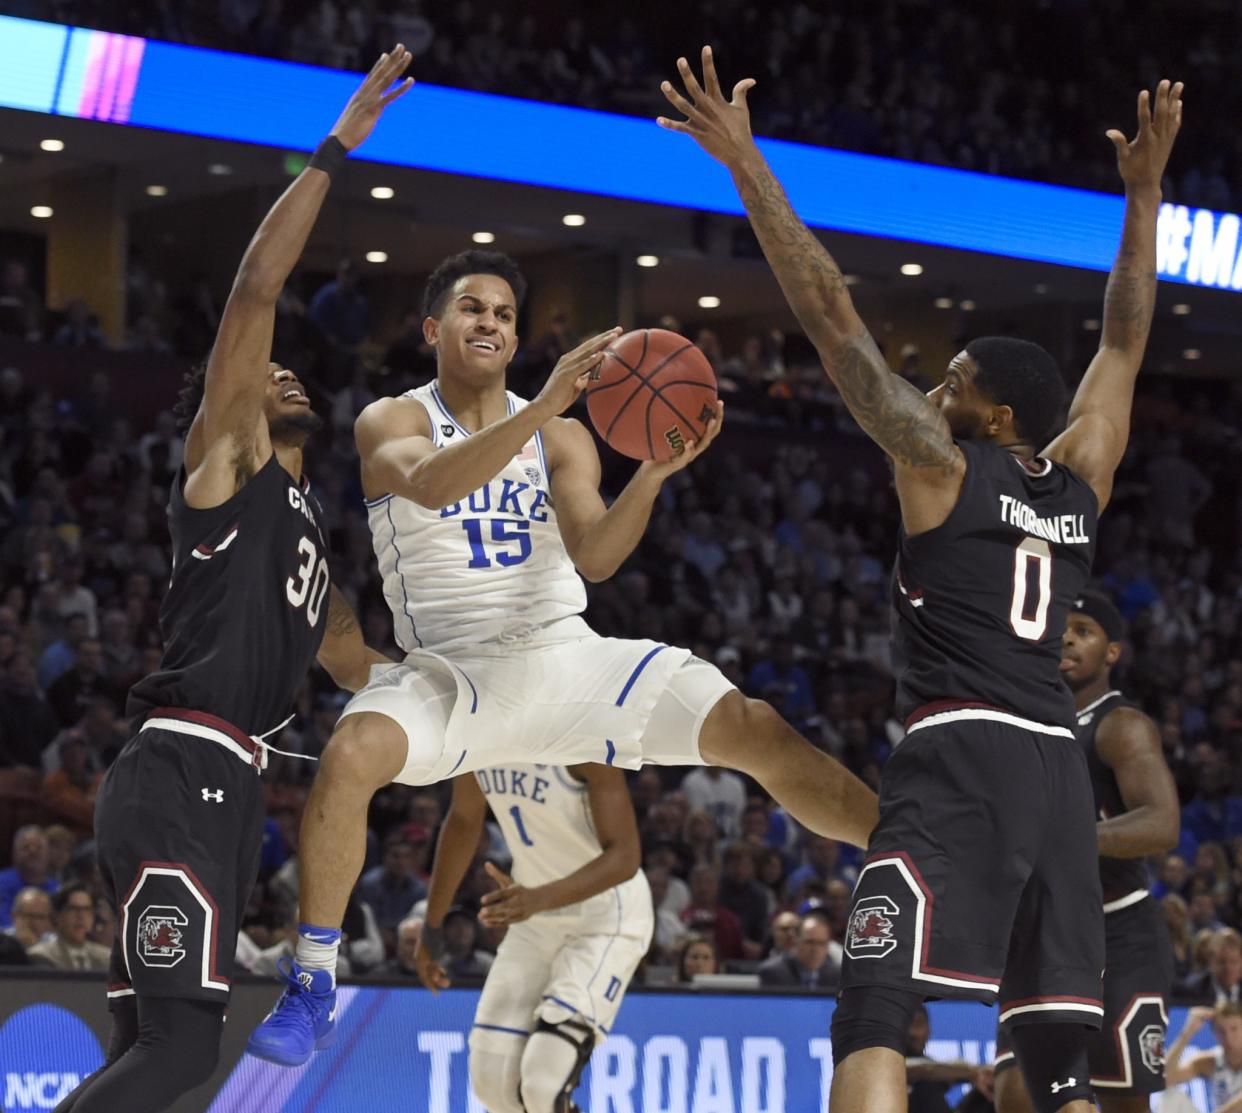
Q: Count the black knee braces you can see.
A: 1